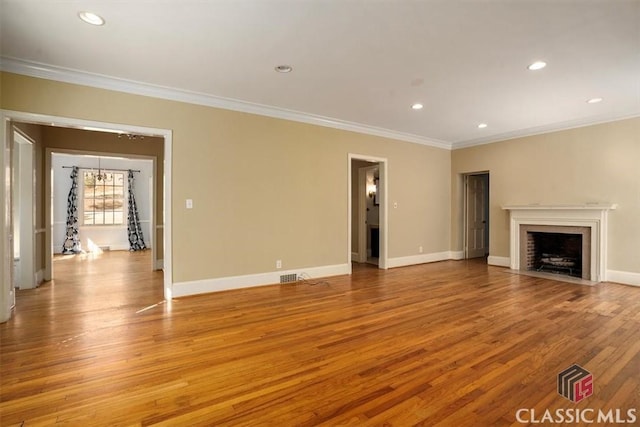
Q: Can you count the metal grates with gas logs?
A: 1